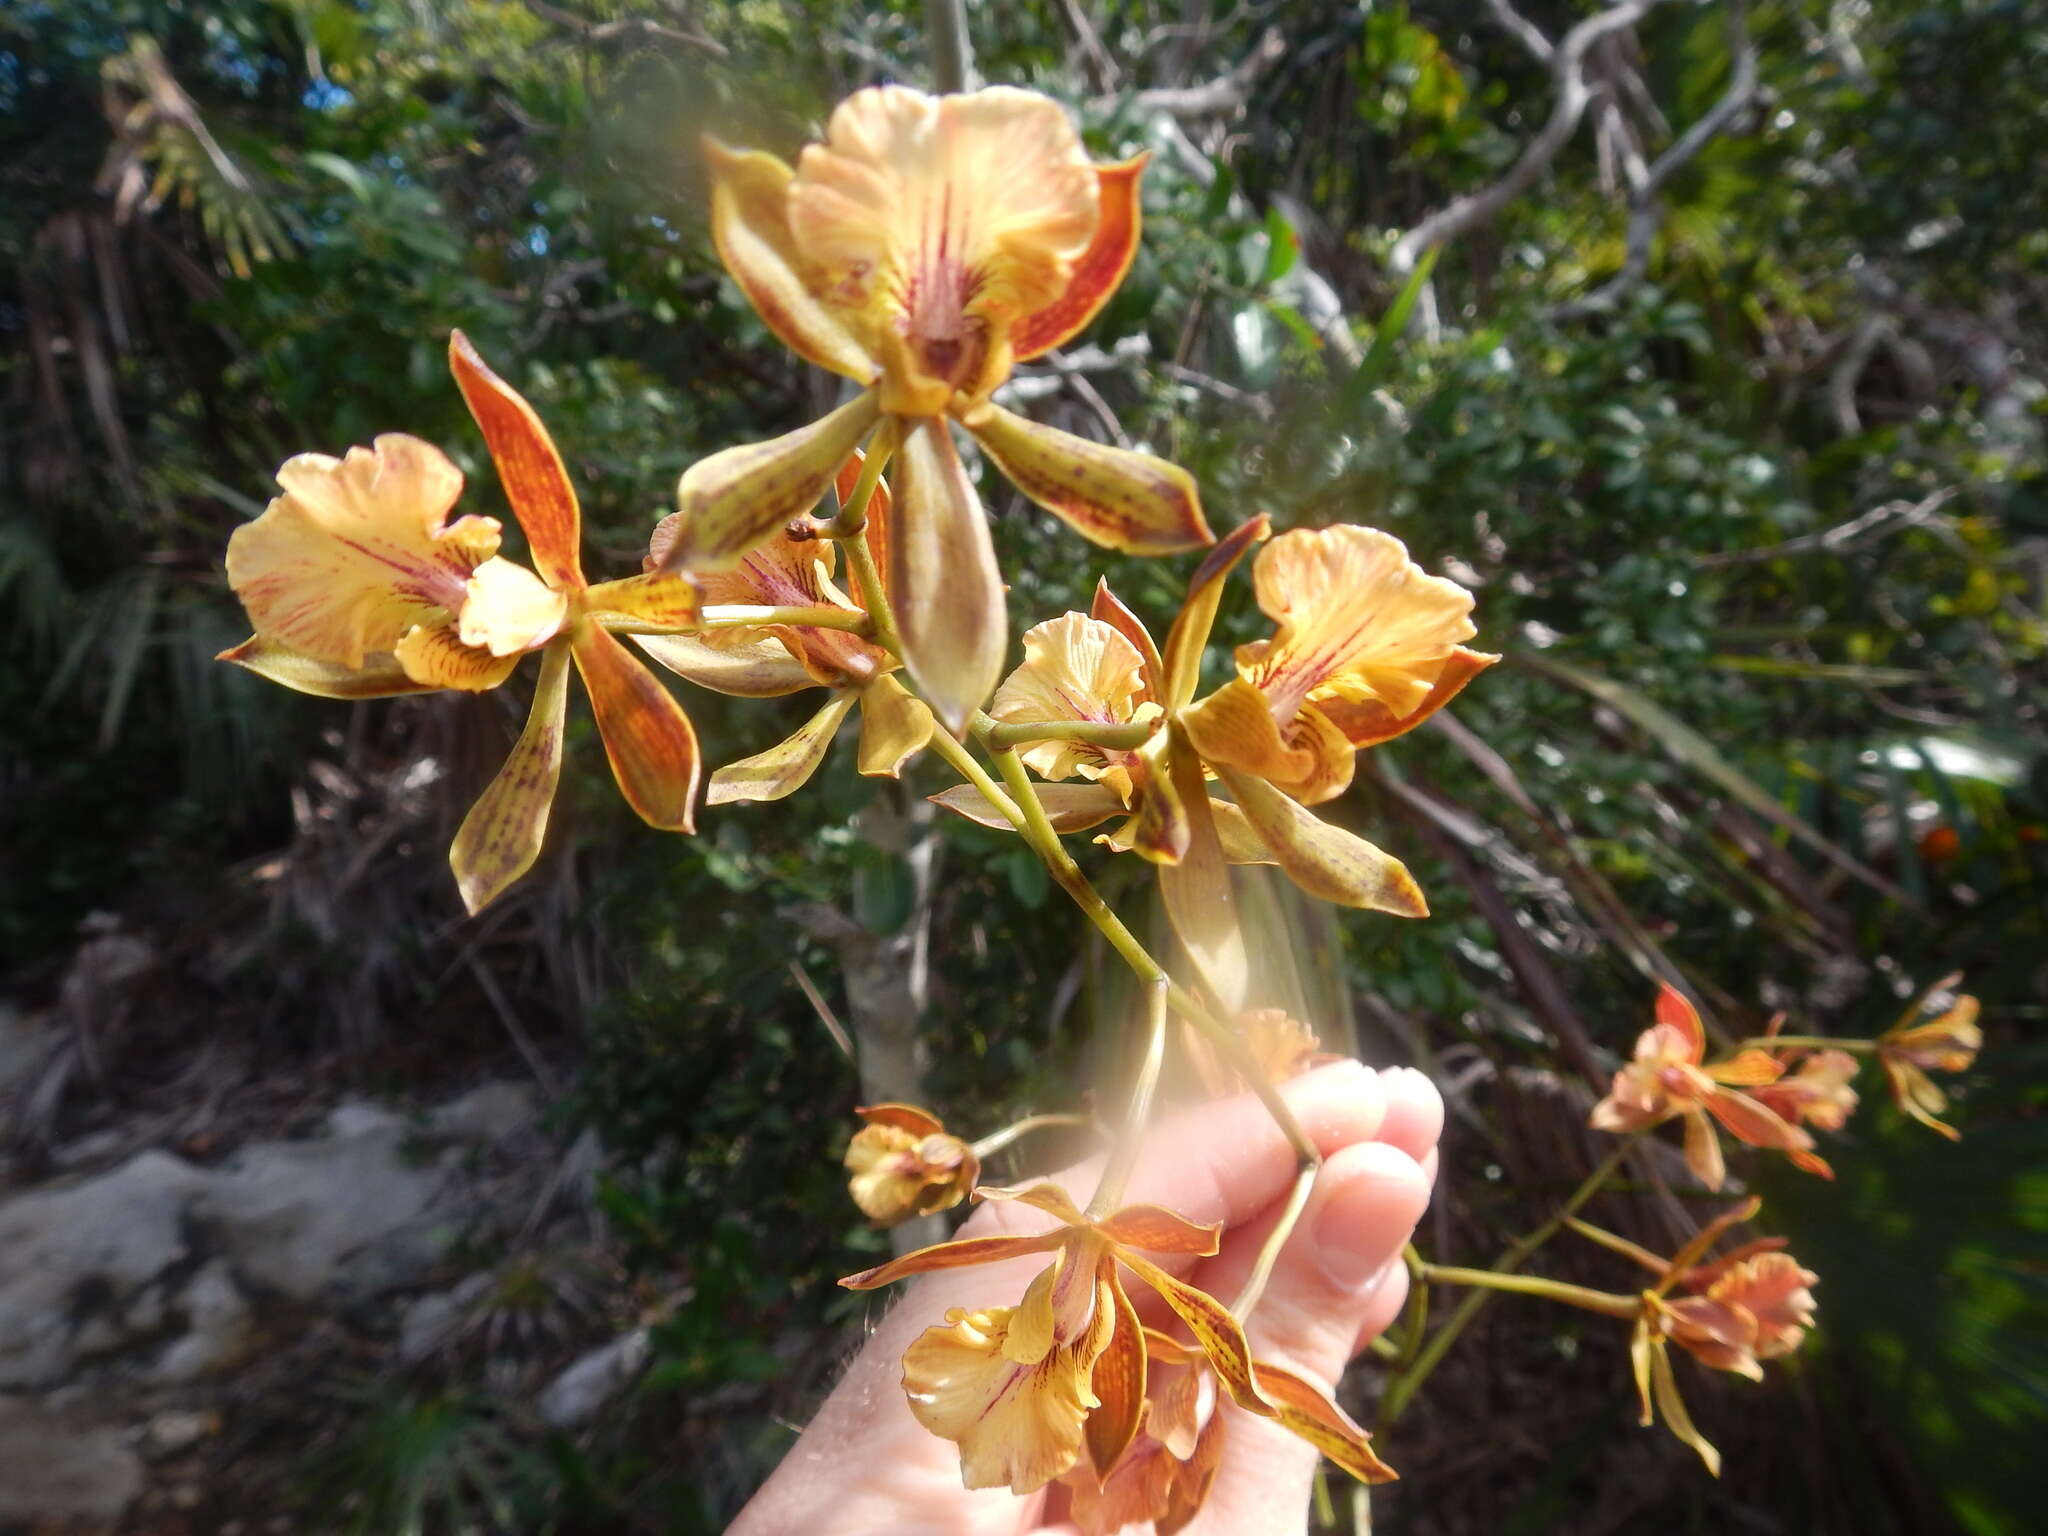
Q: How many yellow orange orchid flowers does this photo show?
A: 13